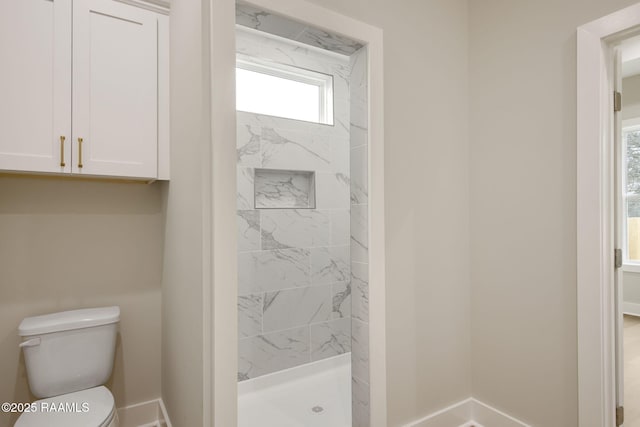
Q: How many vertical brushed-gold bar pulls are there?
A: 2